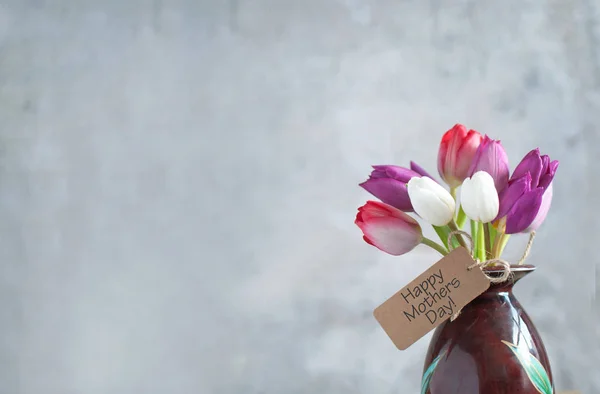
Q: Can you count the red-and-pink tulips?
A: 2